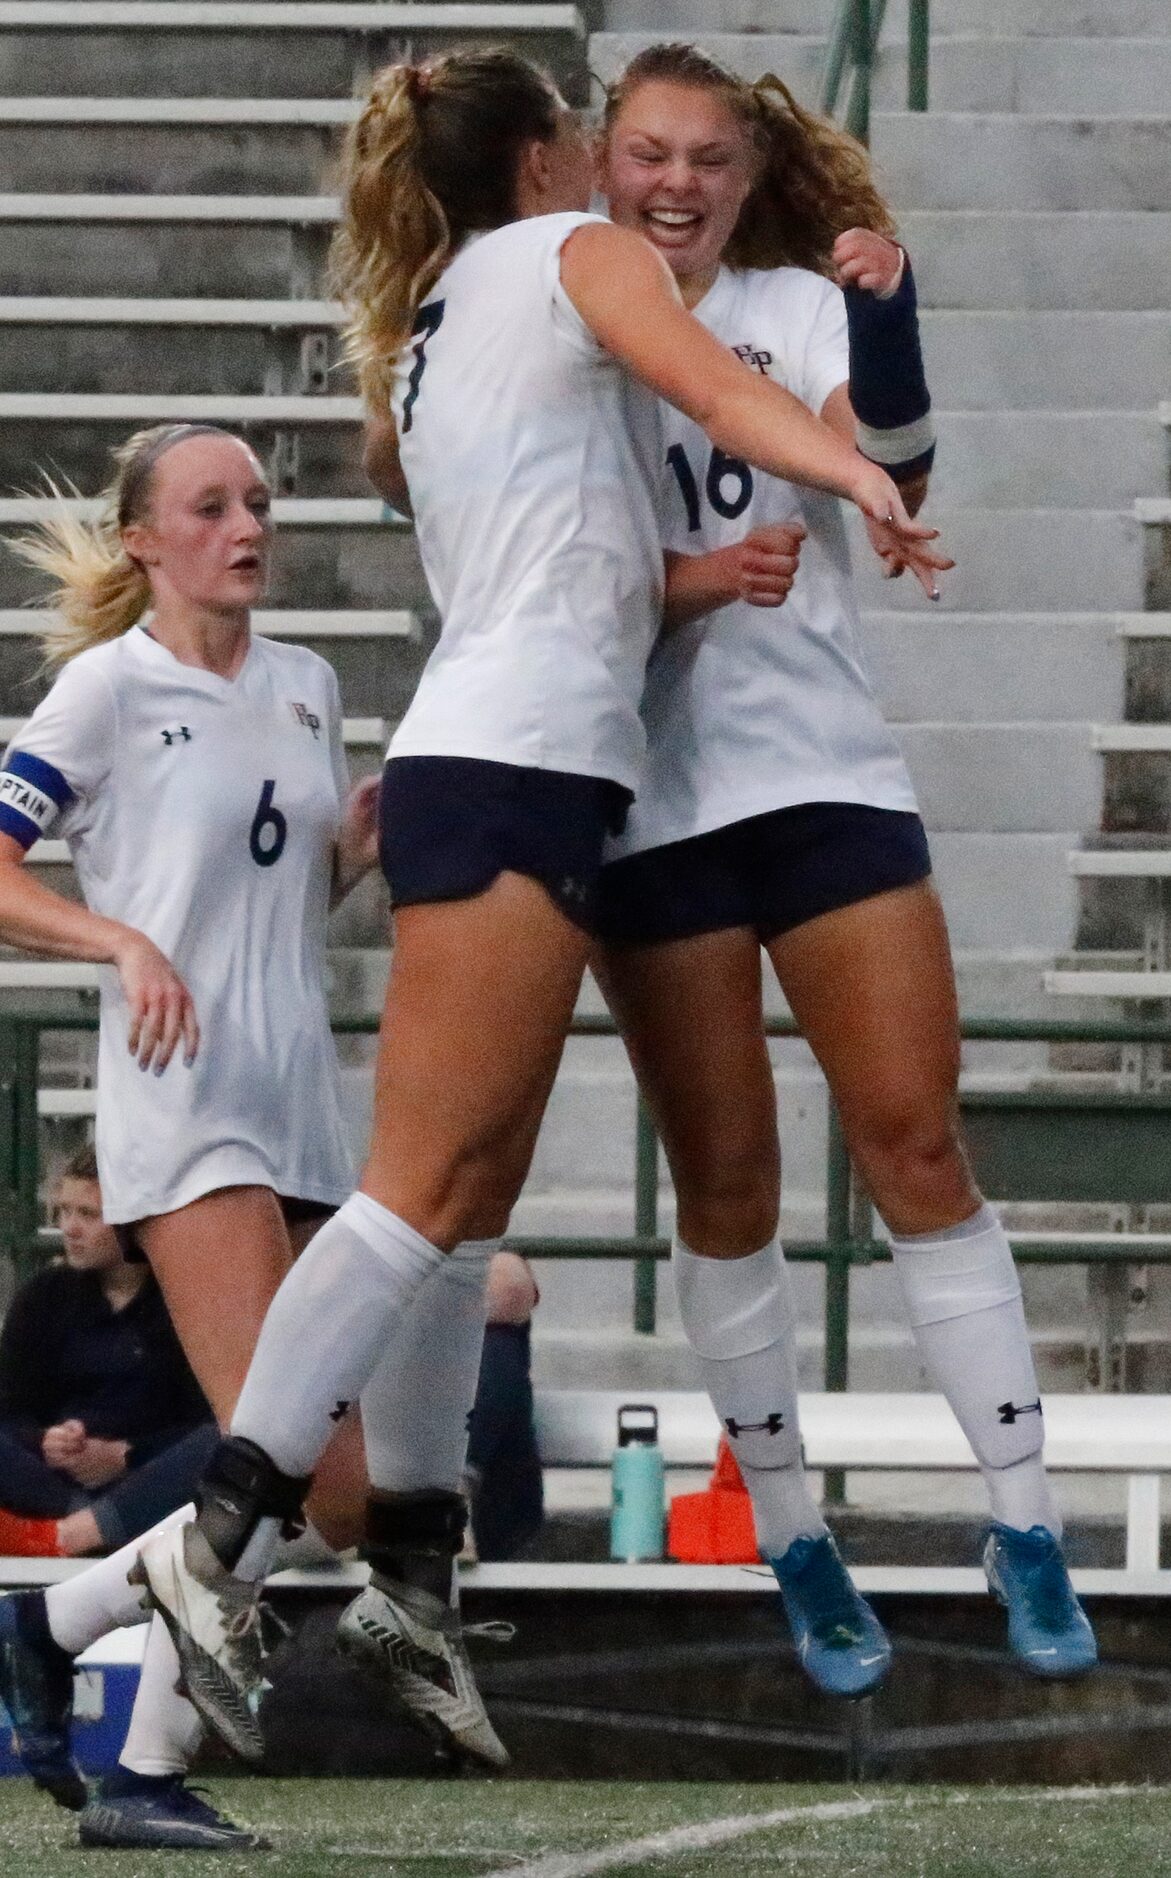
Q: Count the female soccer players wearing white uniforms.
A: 3